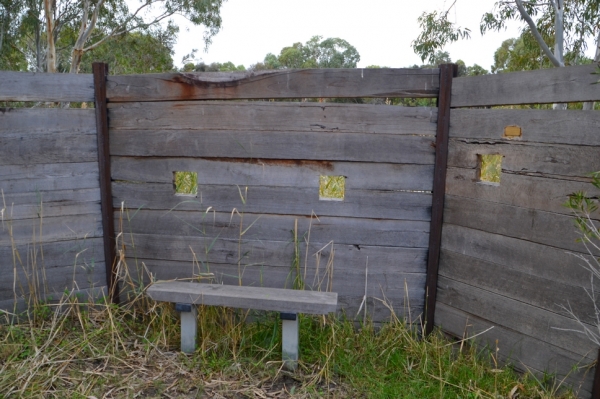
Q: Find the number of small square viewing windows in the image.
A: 3